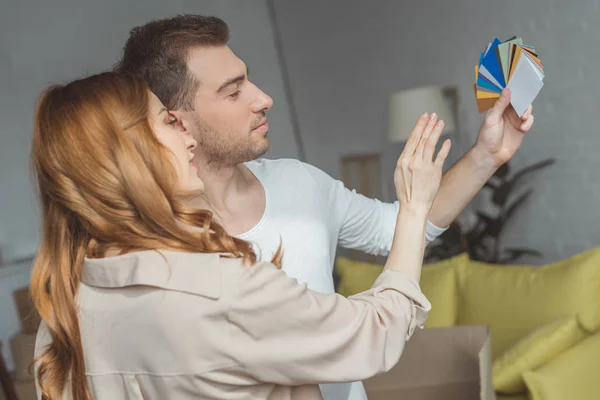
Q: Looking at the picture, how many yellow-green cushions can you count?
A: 4